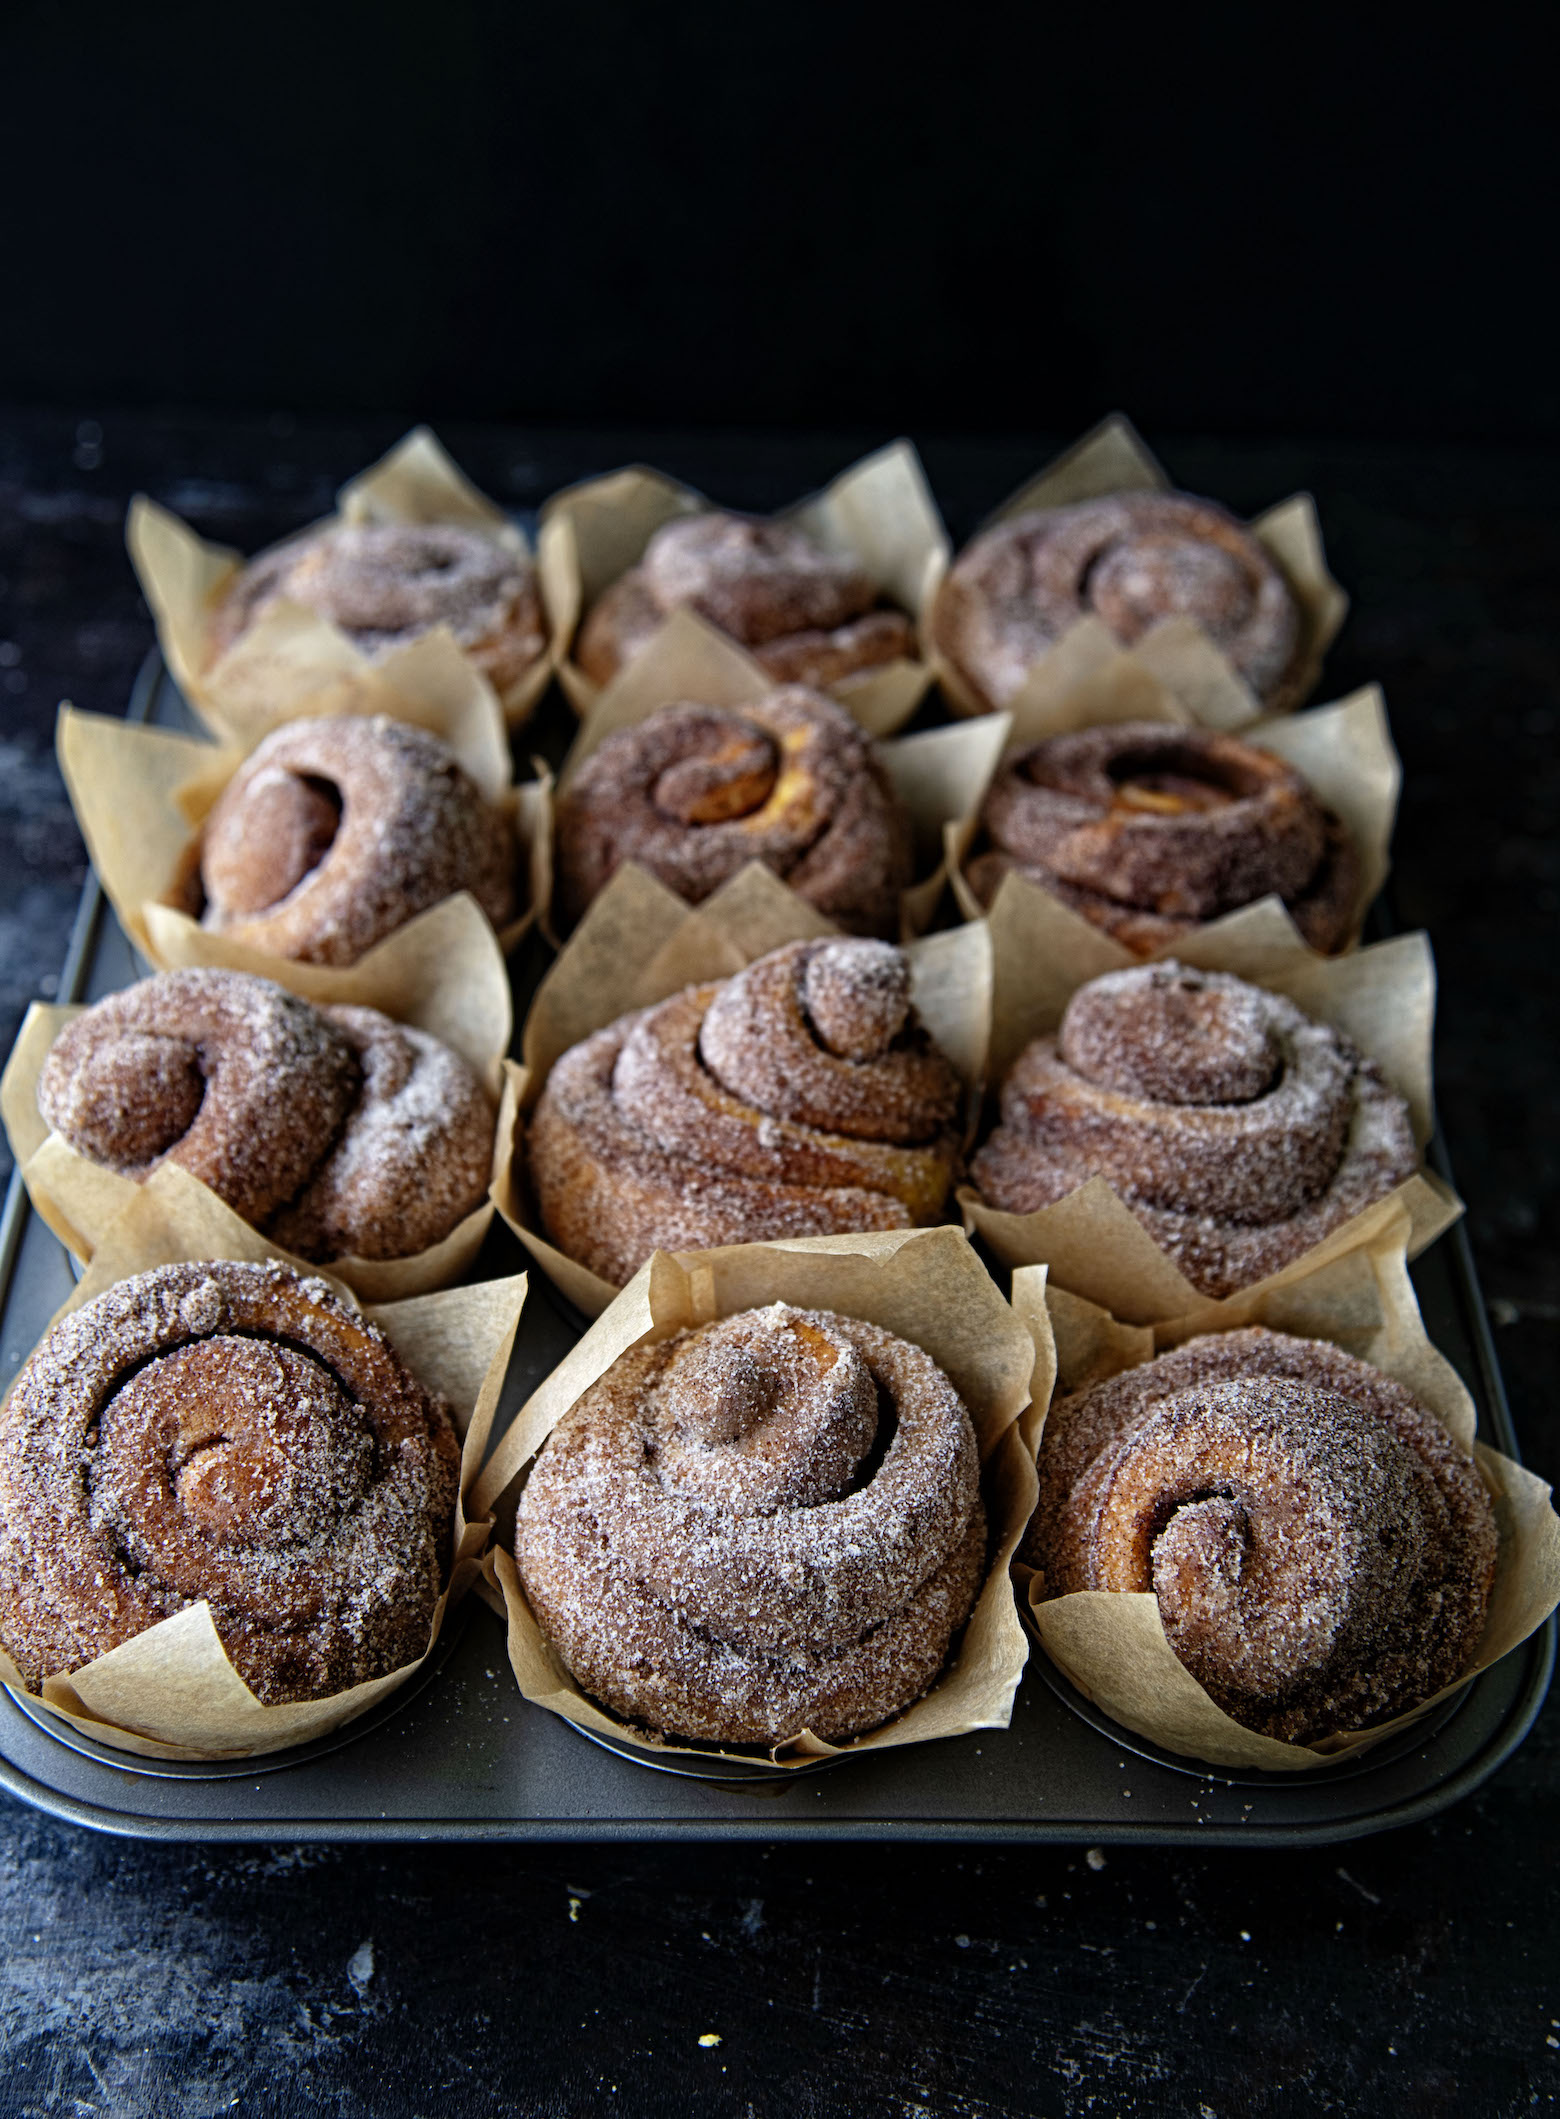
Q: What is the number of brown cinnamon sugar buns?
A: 12